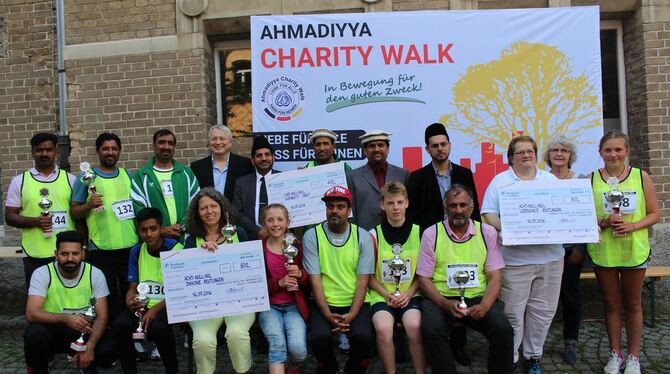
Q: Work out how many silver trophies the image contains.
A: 9